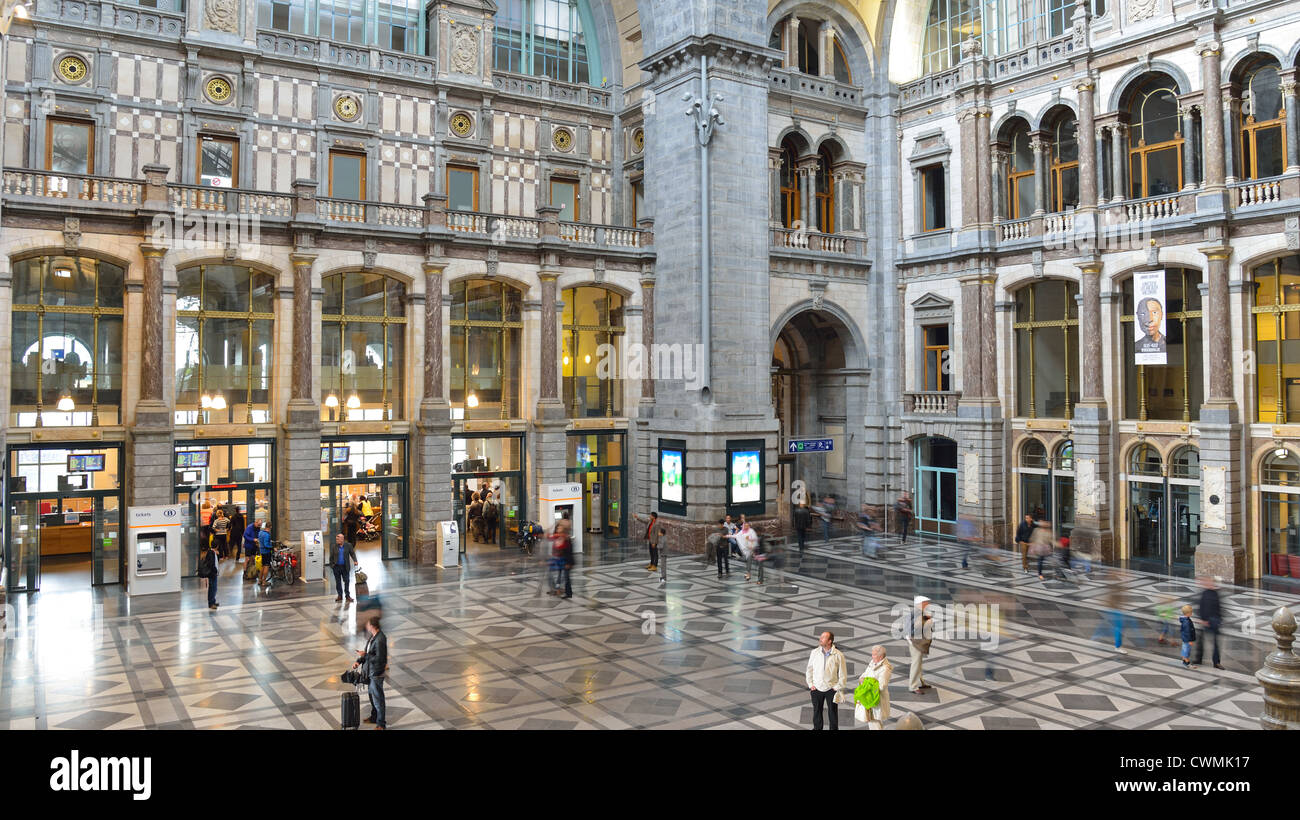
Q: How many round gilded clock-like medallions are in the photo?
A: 6